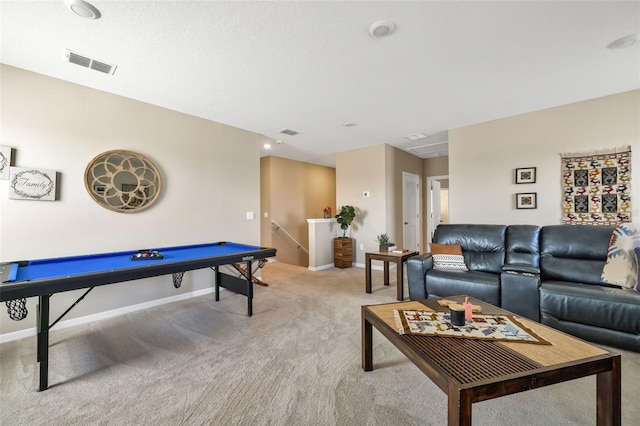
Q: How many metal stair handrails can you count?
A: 1